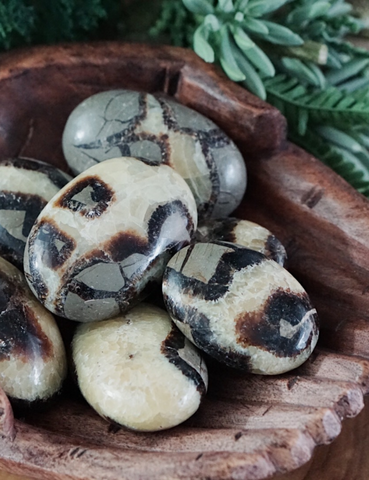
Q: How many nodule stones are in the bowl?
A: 7